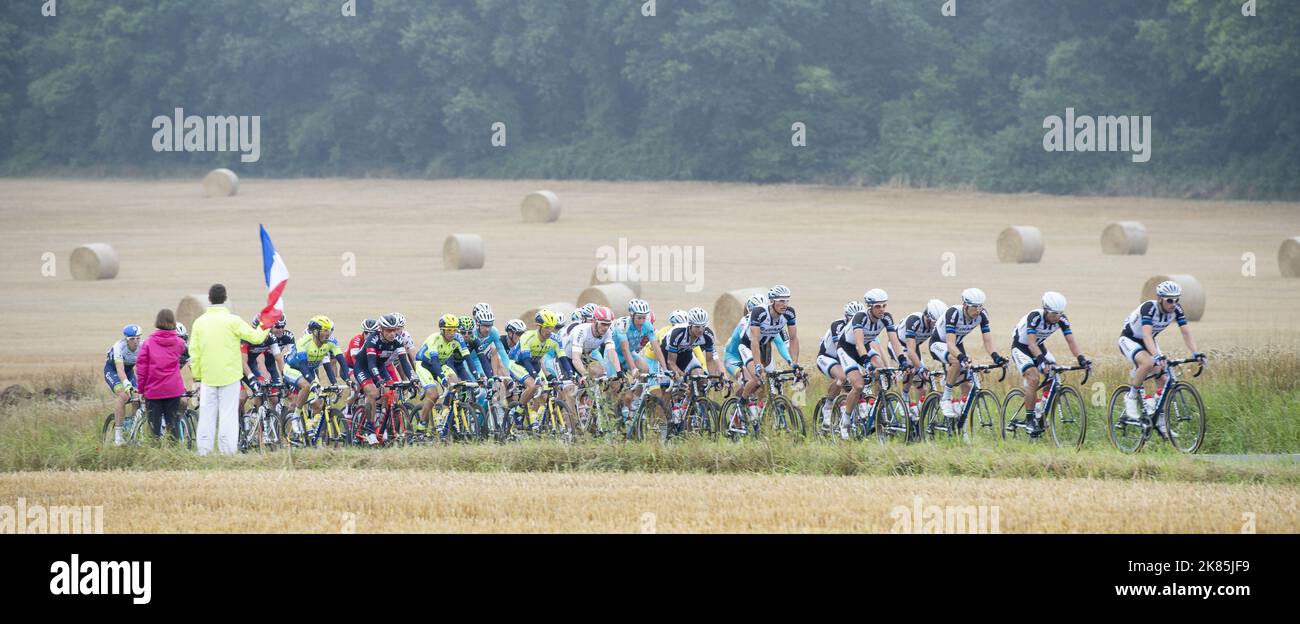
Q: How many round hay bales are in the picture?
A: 13